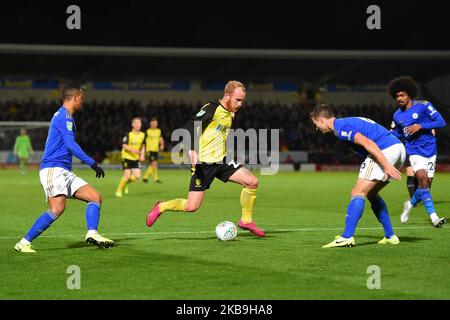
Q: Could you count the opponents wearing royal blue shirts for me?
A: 3